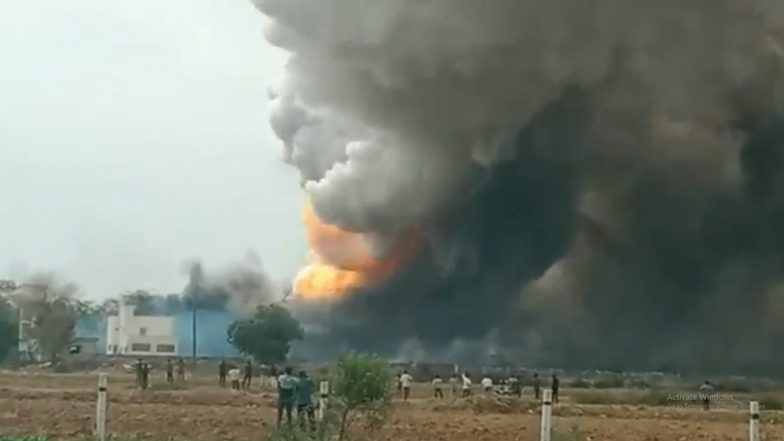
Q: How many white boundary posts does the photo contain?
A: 4